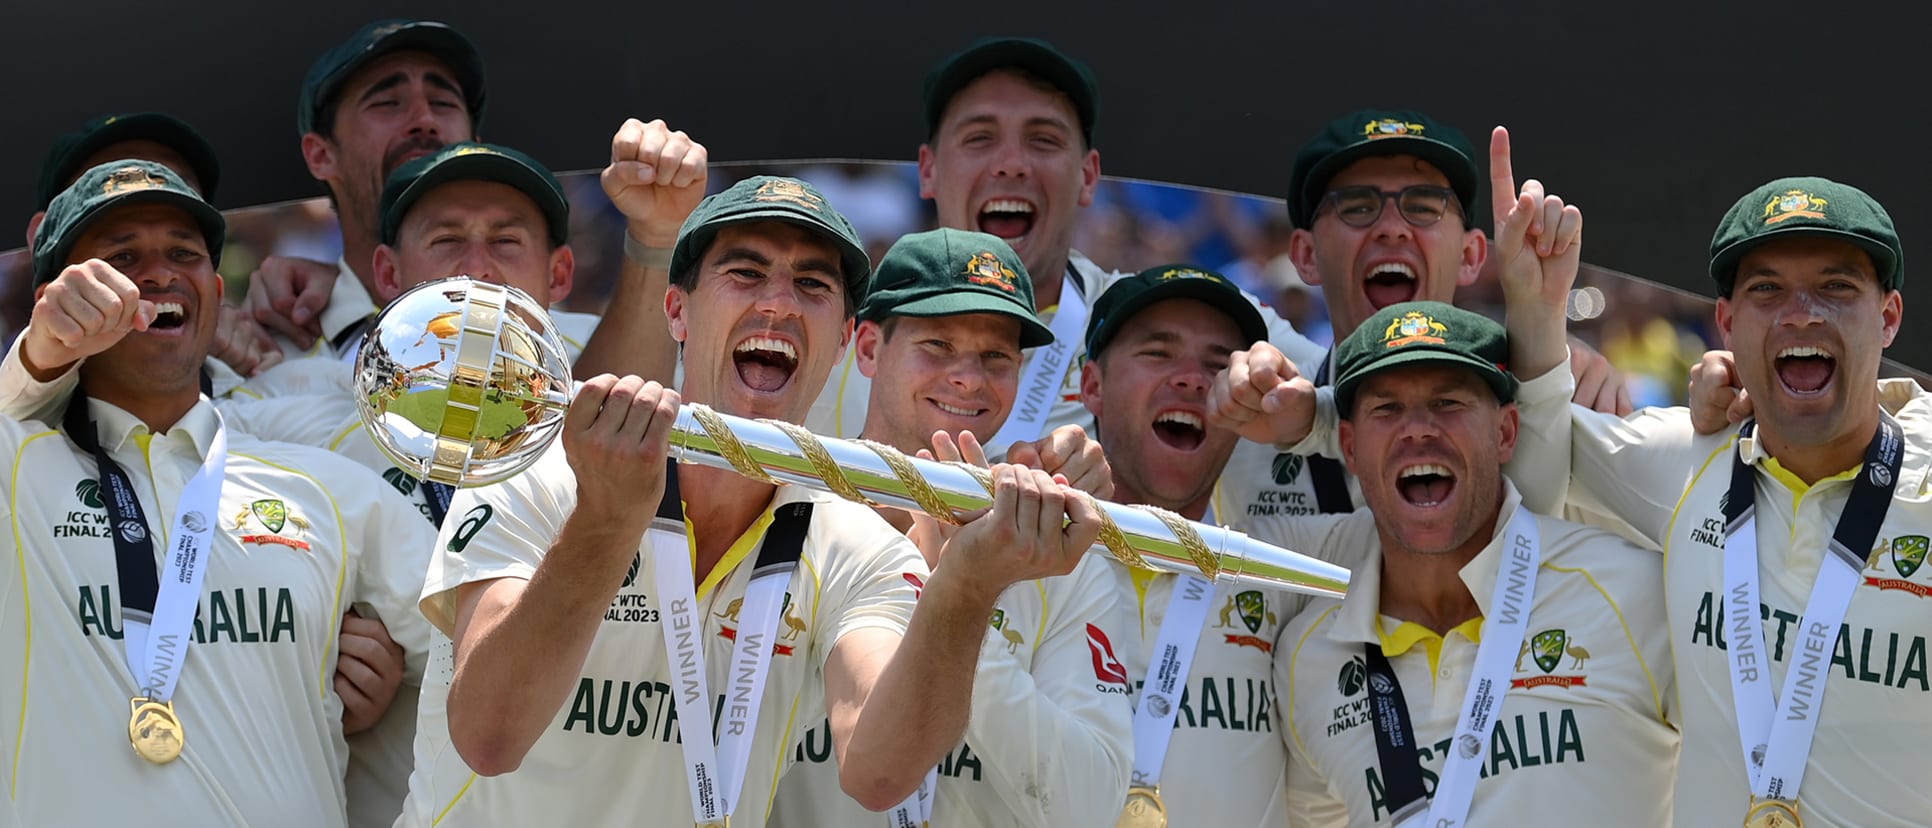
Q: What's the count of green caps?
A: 11